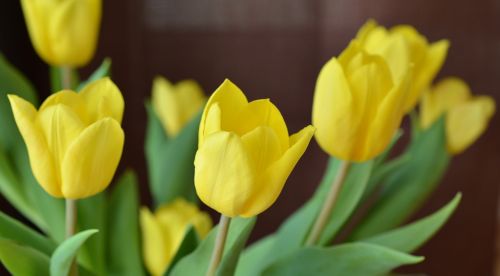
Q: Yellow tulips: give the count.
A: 8